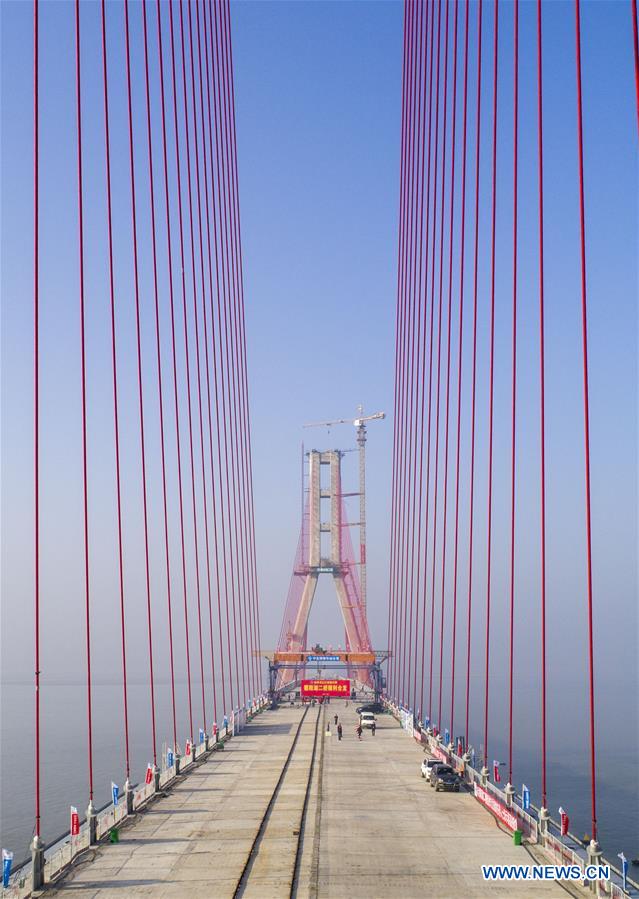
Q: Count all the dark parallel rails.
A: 2